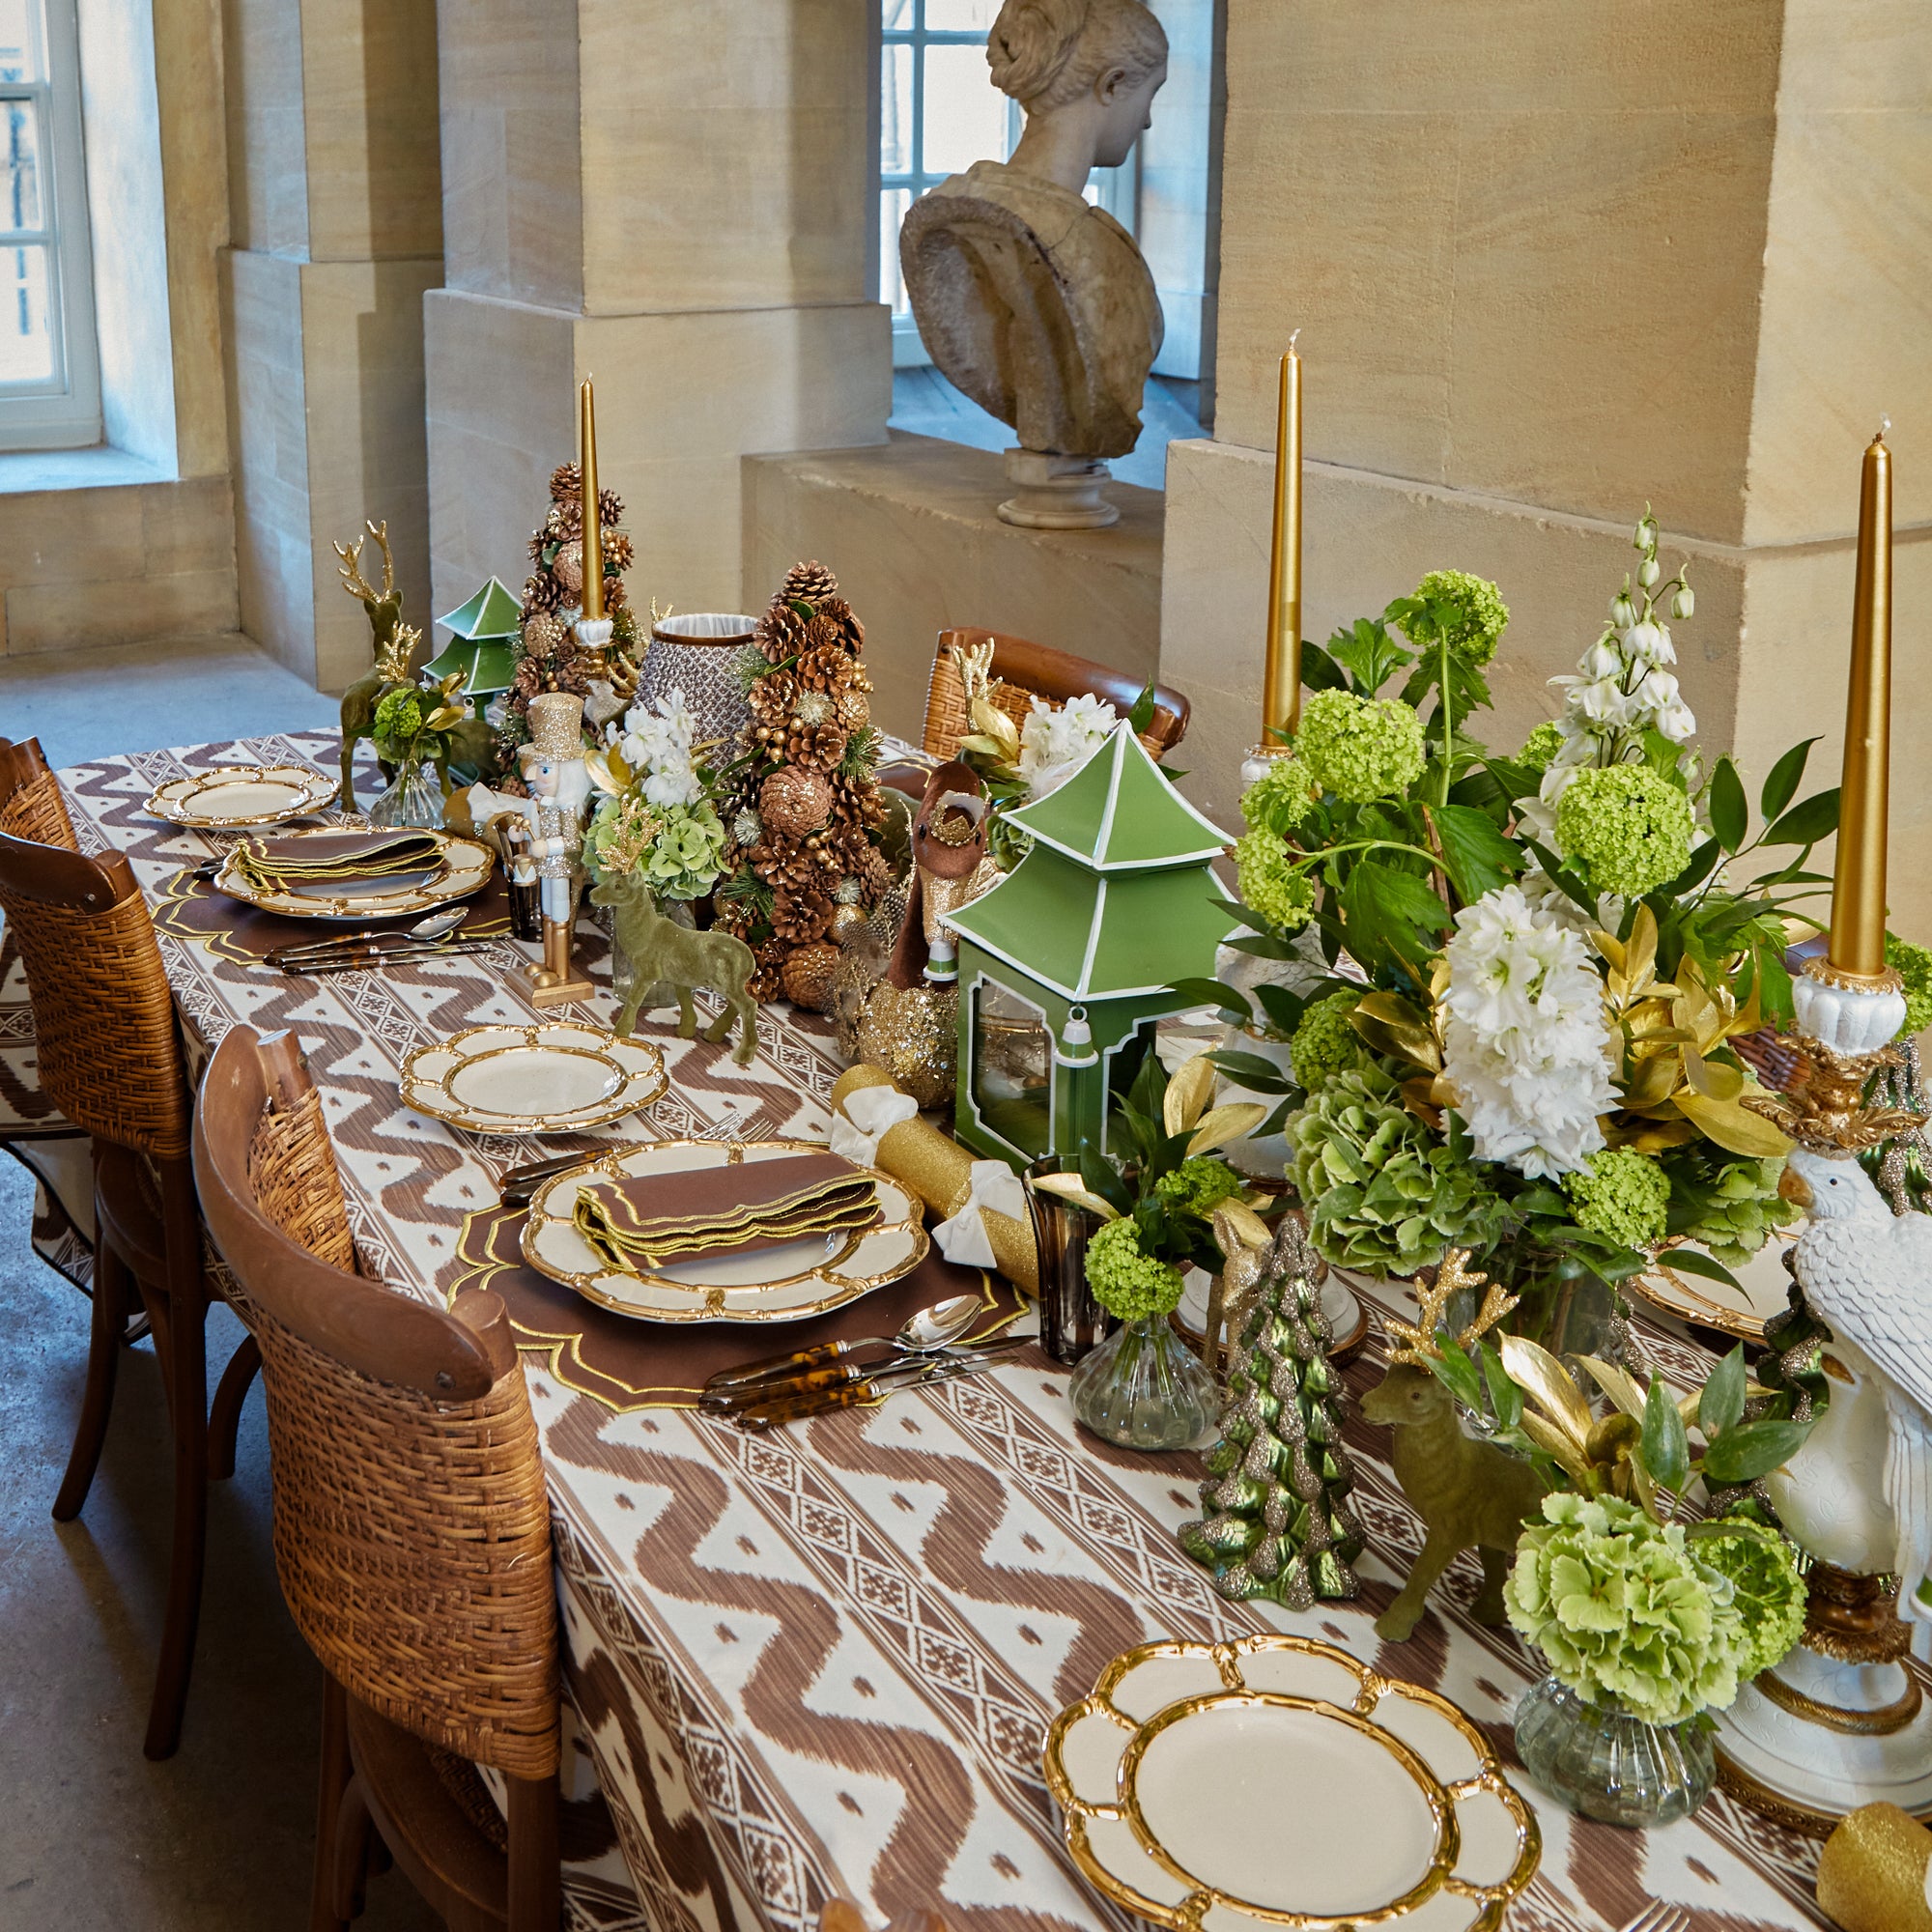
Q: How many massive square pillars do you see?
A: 3